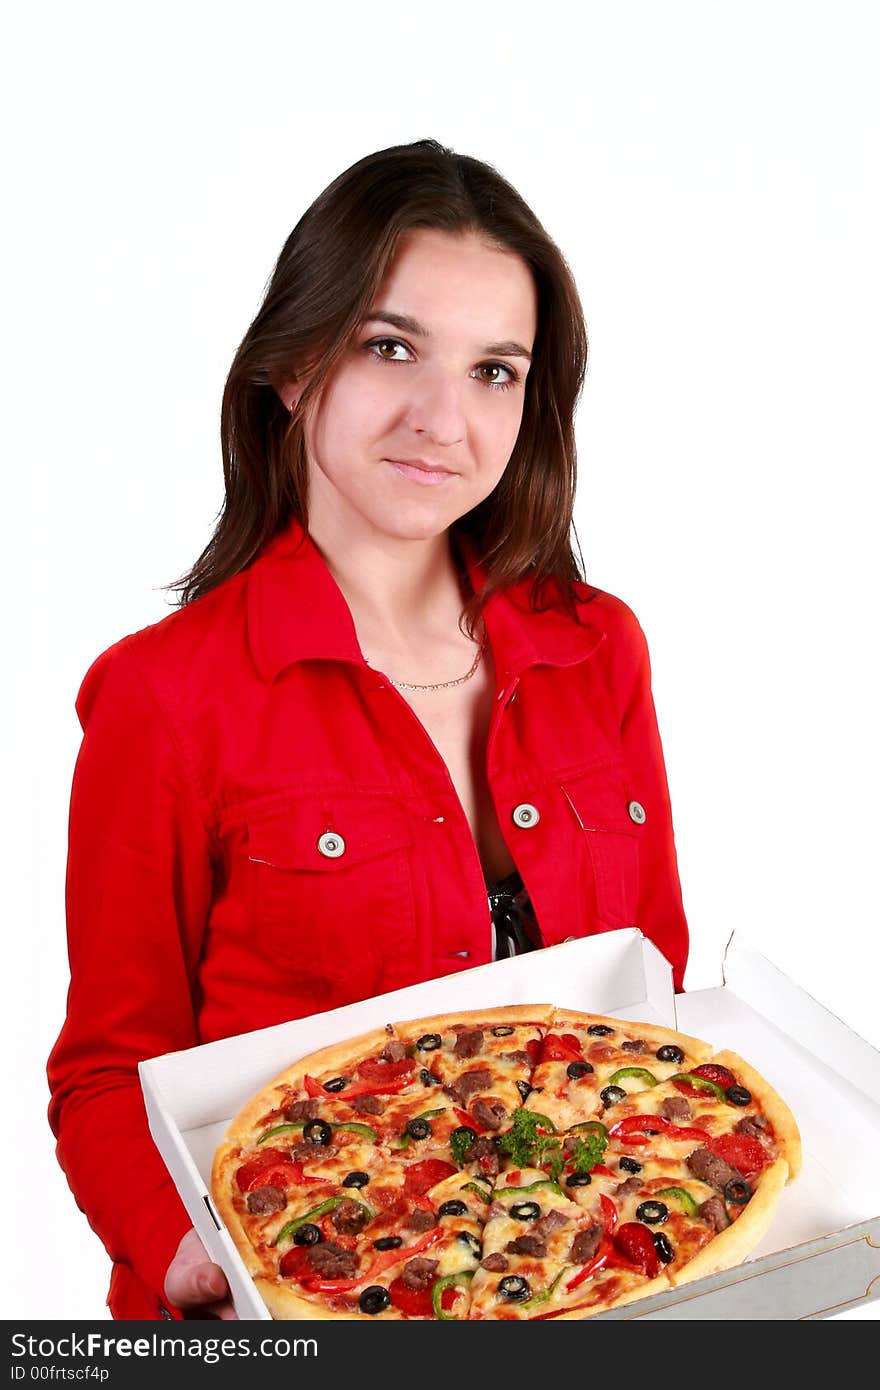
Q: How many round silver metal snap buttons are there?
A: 3